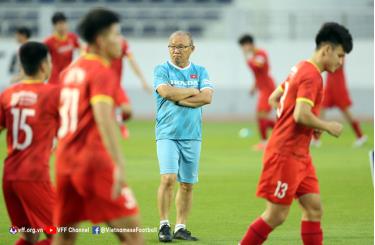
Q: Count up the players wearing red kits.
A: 7